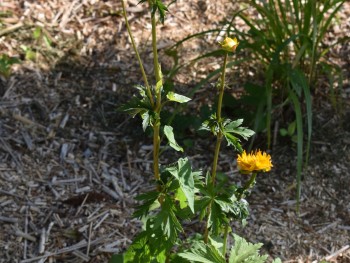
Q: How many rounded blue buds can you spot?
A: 0